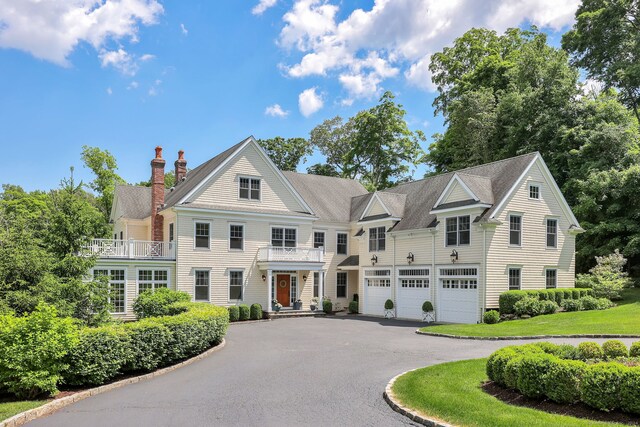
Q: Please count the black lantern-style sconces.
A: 5